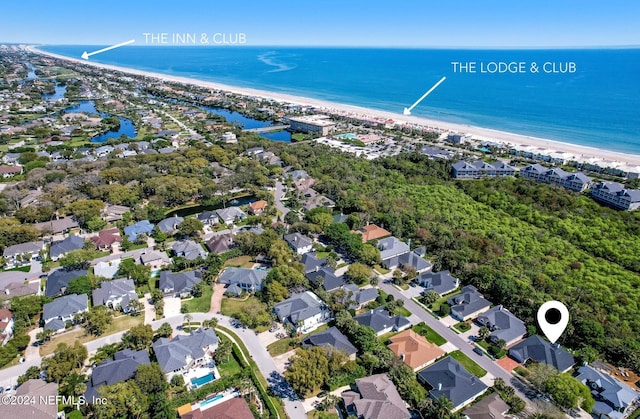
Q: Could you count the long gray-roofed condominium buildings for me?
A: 3